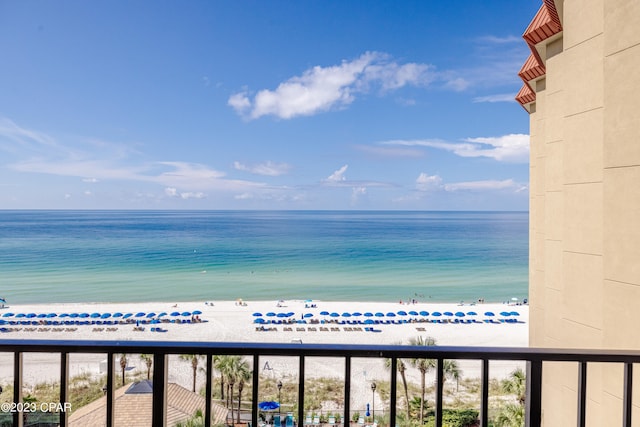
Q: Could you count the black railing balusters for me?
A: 14